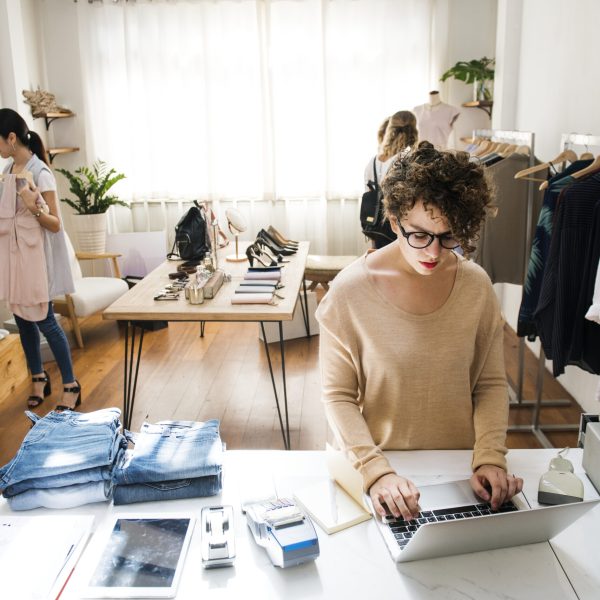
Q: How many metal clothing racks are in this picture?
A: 2